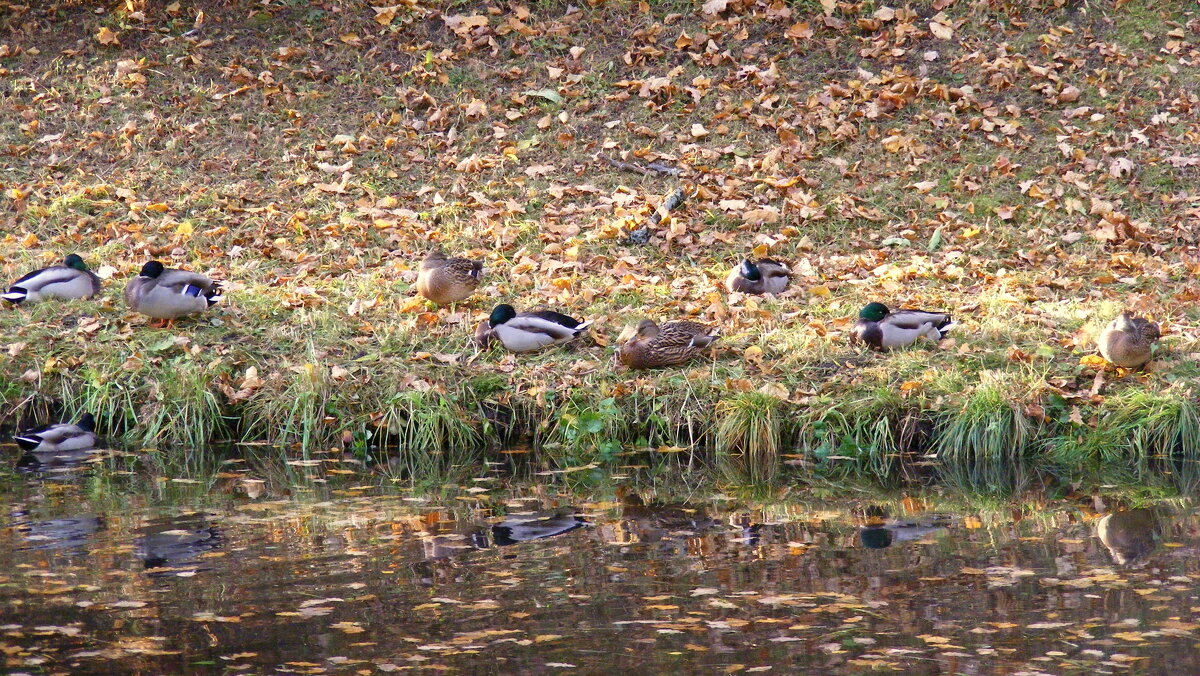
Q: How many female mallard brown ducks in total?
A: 3